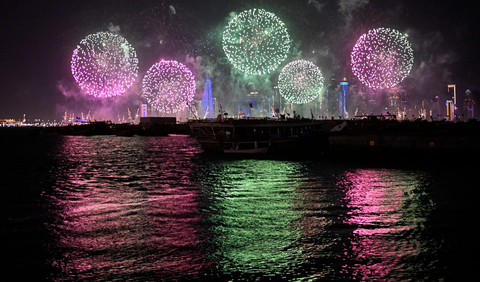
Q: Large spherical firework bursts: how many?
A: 5